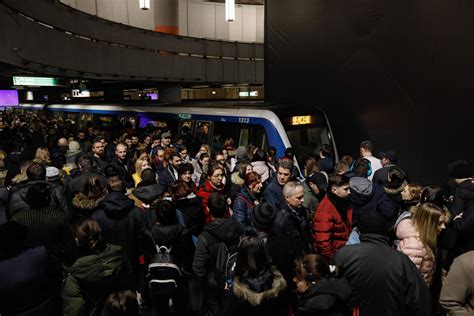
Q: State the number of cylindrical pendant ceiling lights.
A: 2